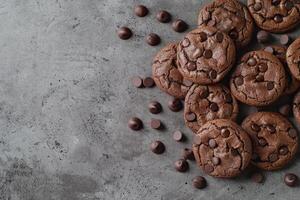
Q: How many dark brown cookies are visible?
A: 11